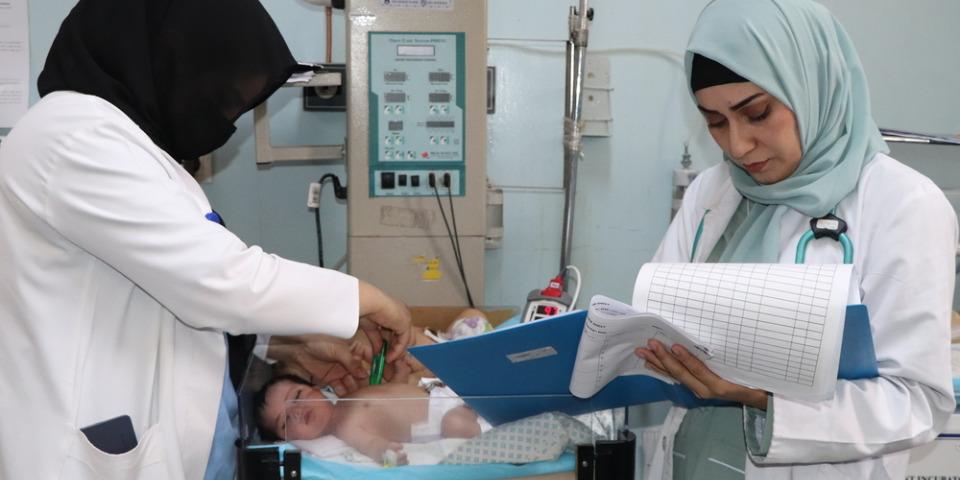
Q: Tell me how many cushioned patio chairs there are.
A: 0